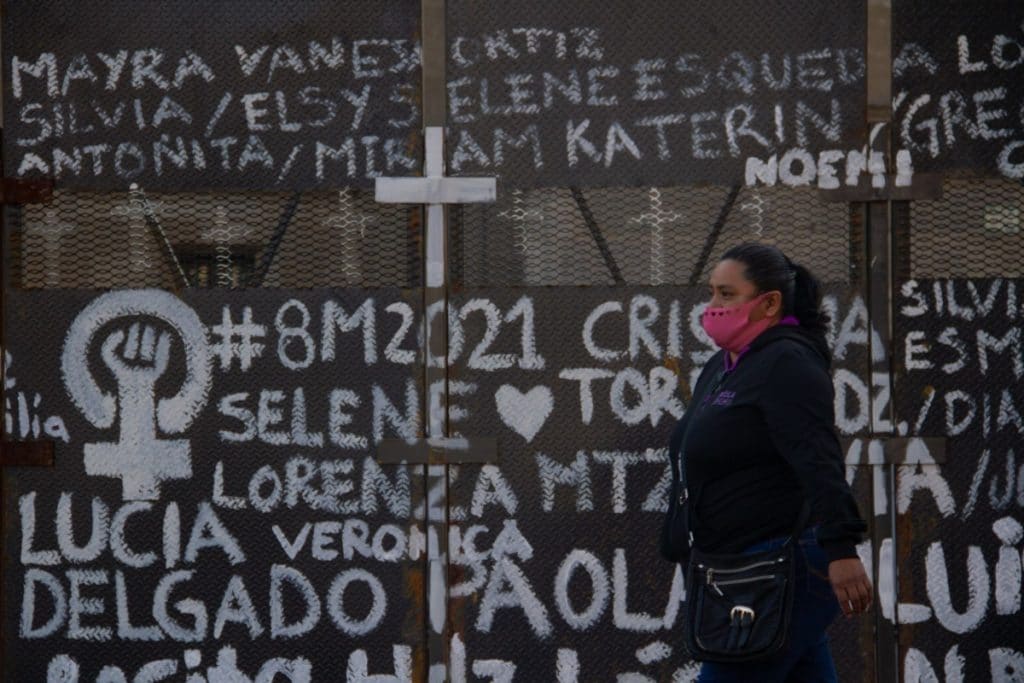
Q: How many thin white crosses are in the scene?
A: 7